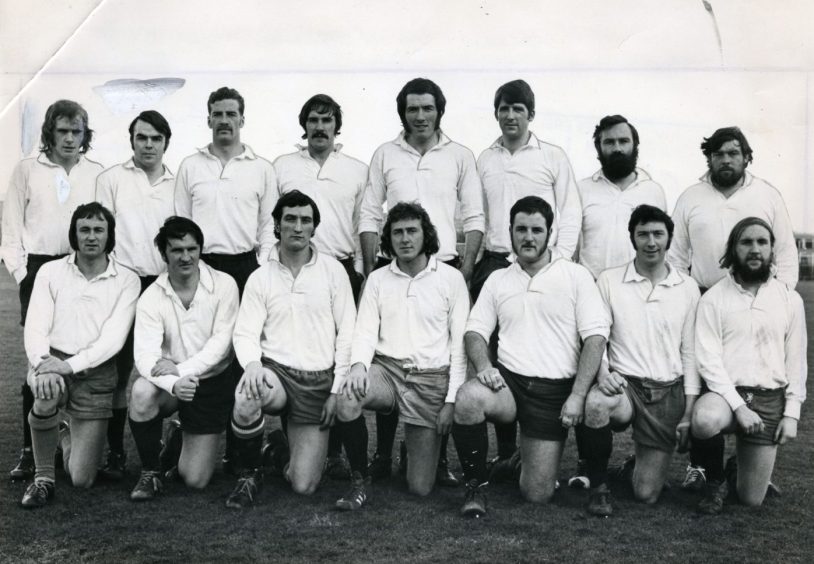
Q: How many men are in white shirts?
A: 15